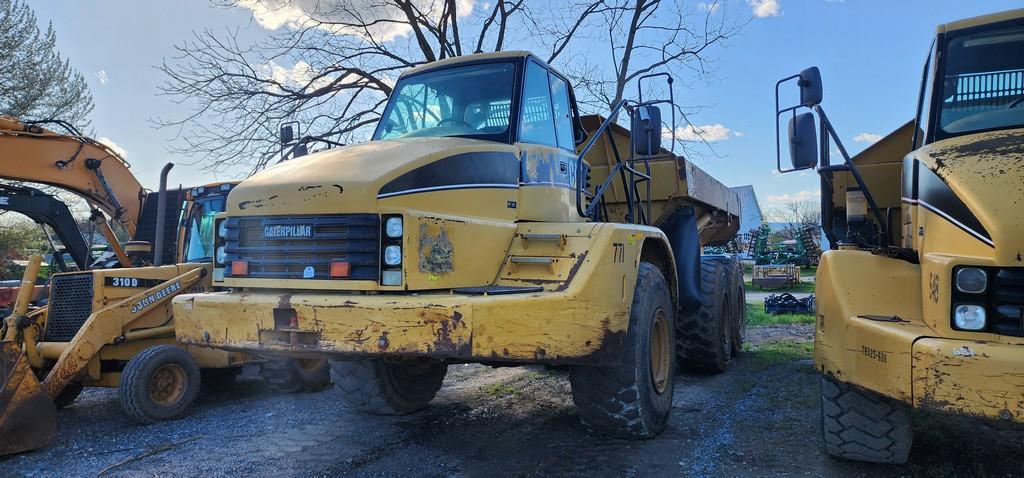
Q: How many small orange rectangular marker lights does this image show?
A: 2